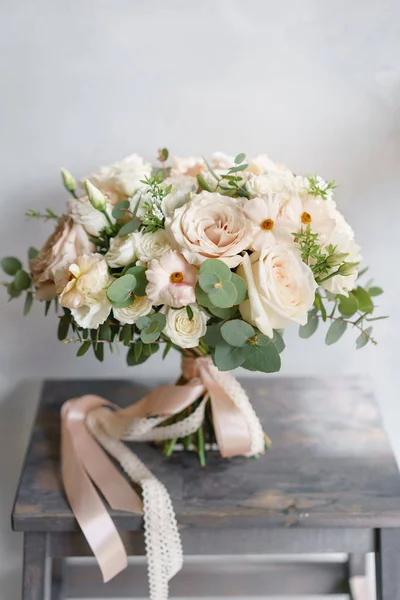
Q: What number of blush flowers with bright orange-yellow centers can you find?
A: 3